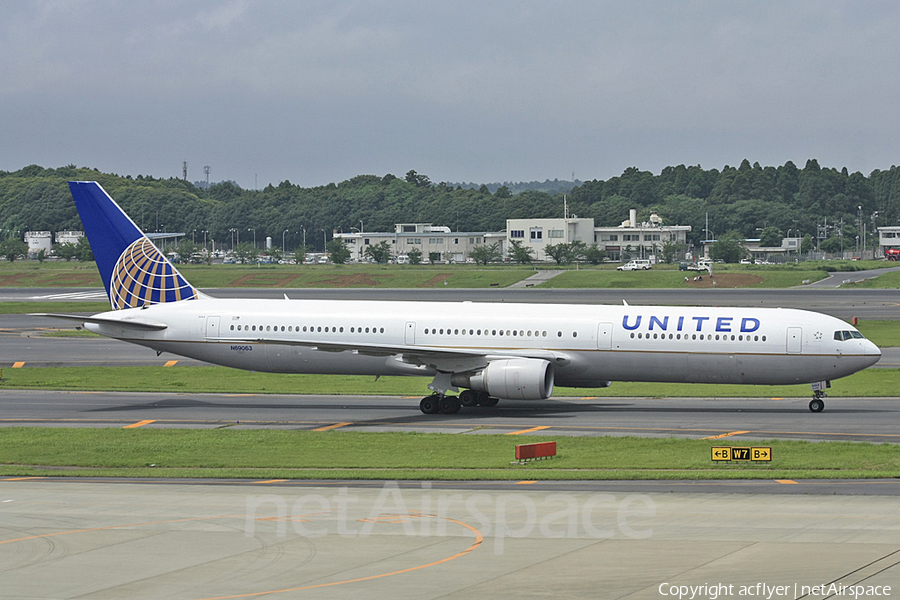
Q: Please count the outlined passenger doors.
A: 4